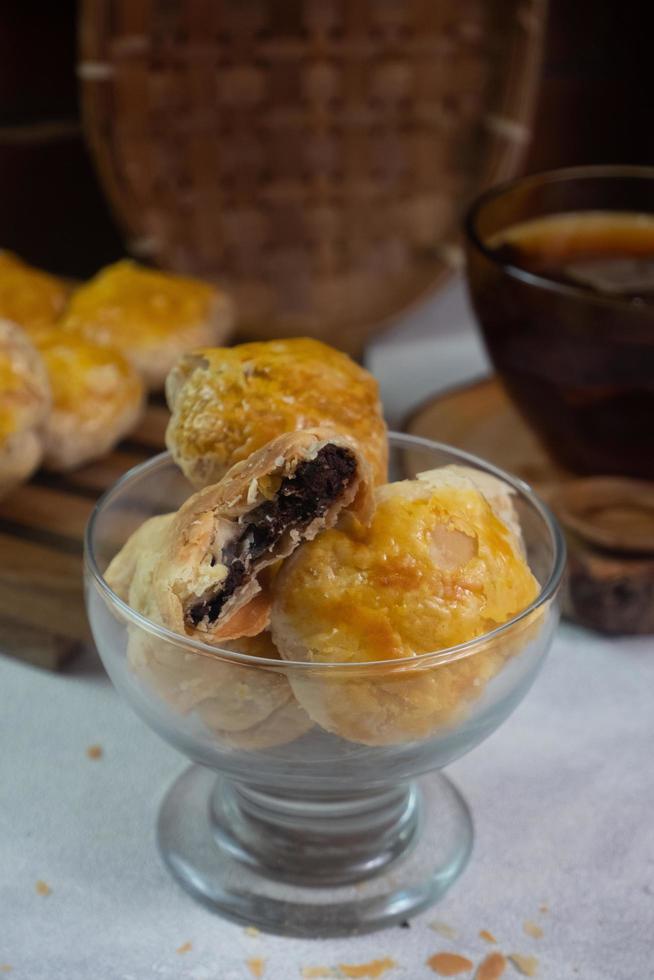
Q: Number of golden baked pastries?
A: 8